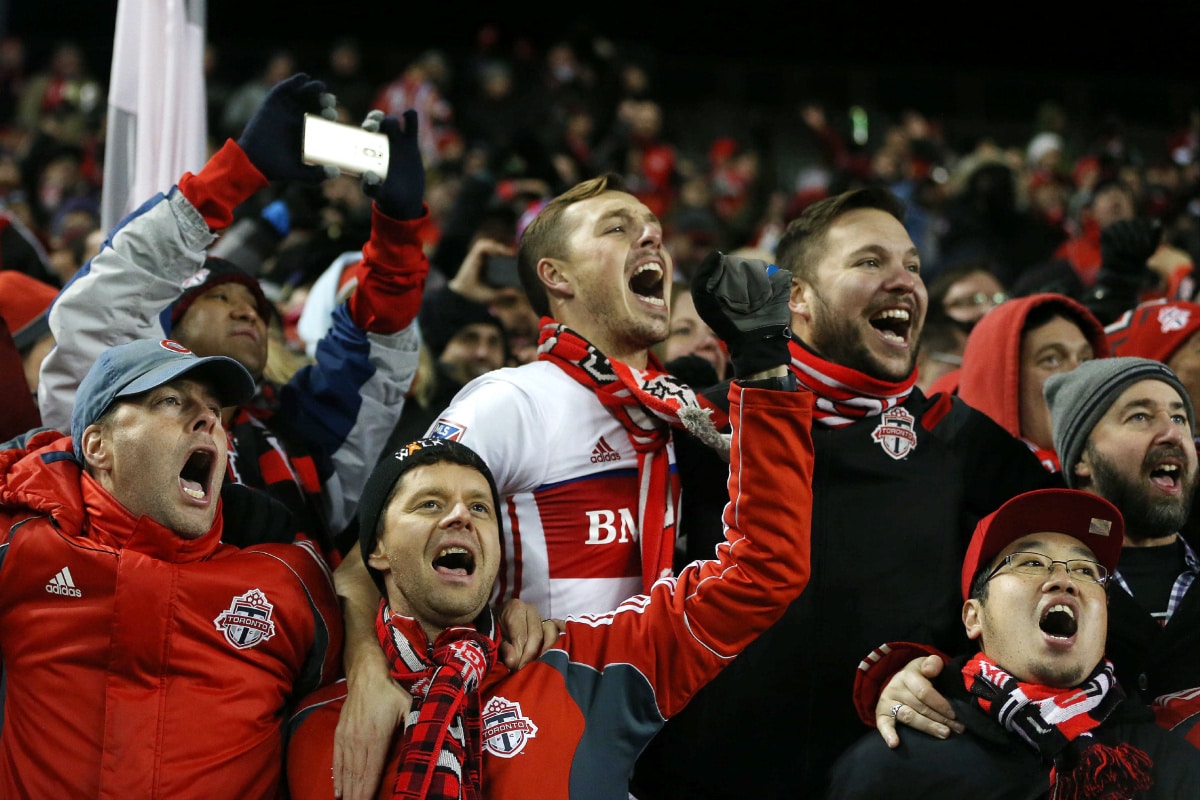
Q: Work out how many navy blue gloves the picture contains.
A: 2